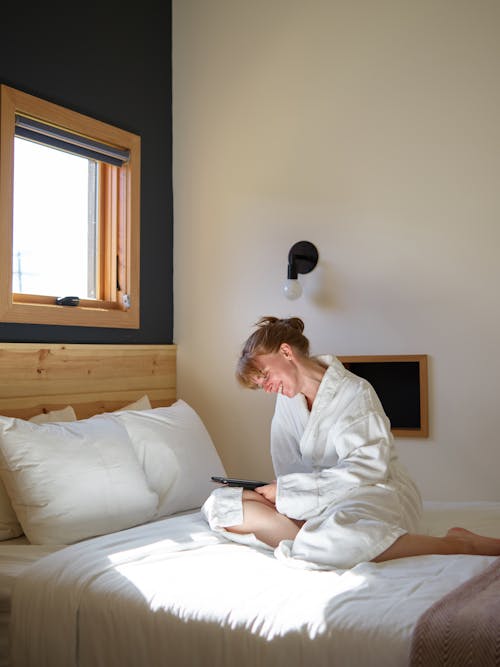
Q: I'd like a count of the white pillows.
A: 4